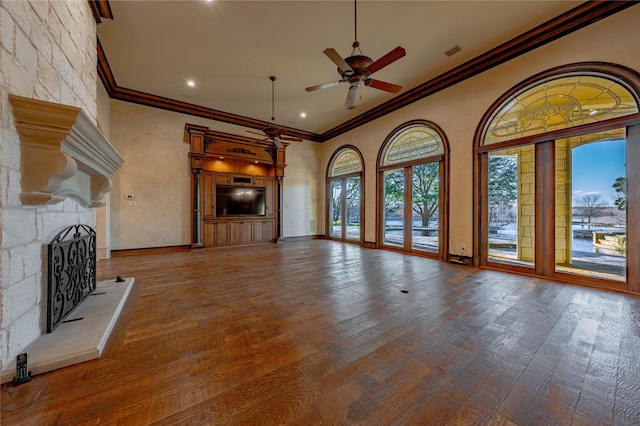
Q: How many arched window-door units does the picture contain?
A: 3